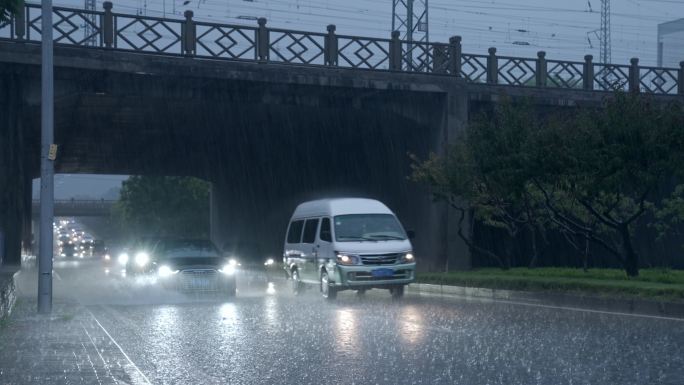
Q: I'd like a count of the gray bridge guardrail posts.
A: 12